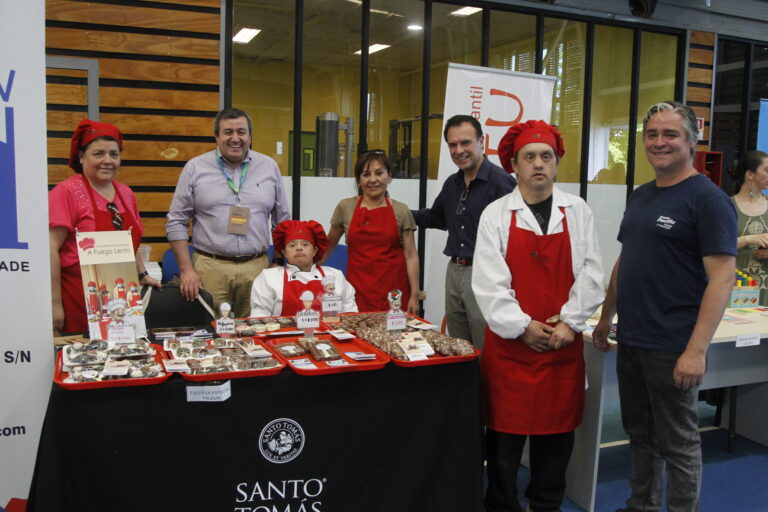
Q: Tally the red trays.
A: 6